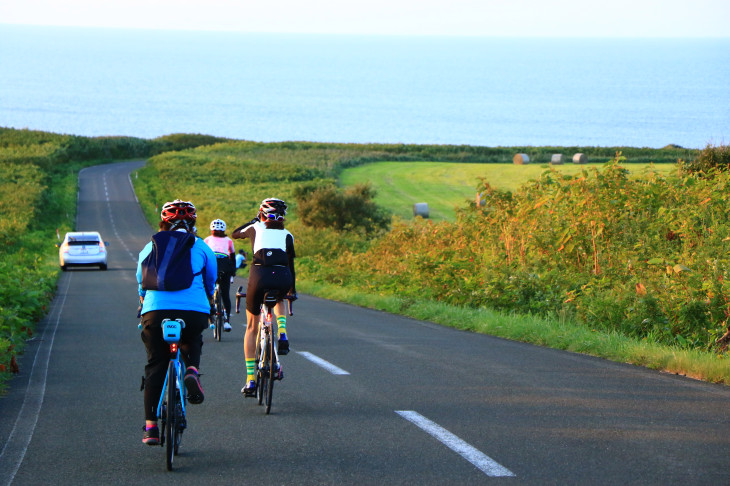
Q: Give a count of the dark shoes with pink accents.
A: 2